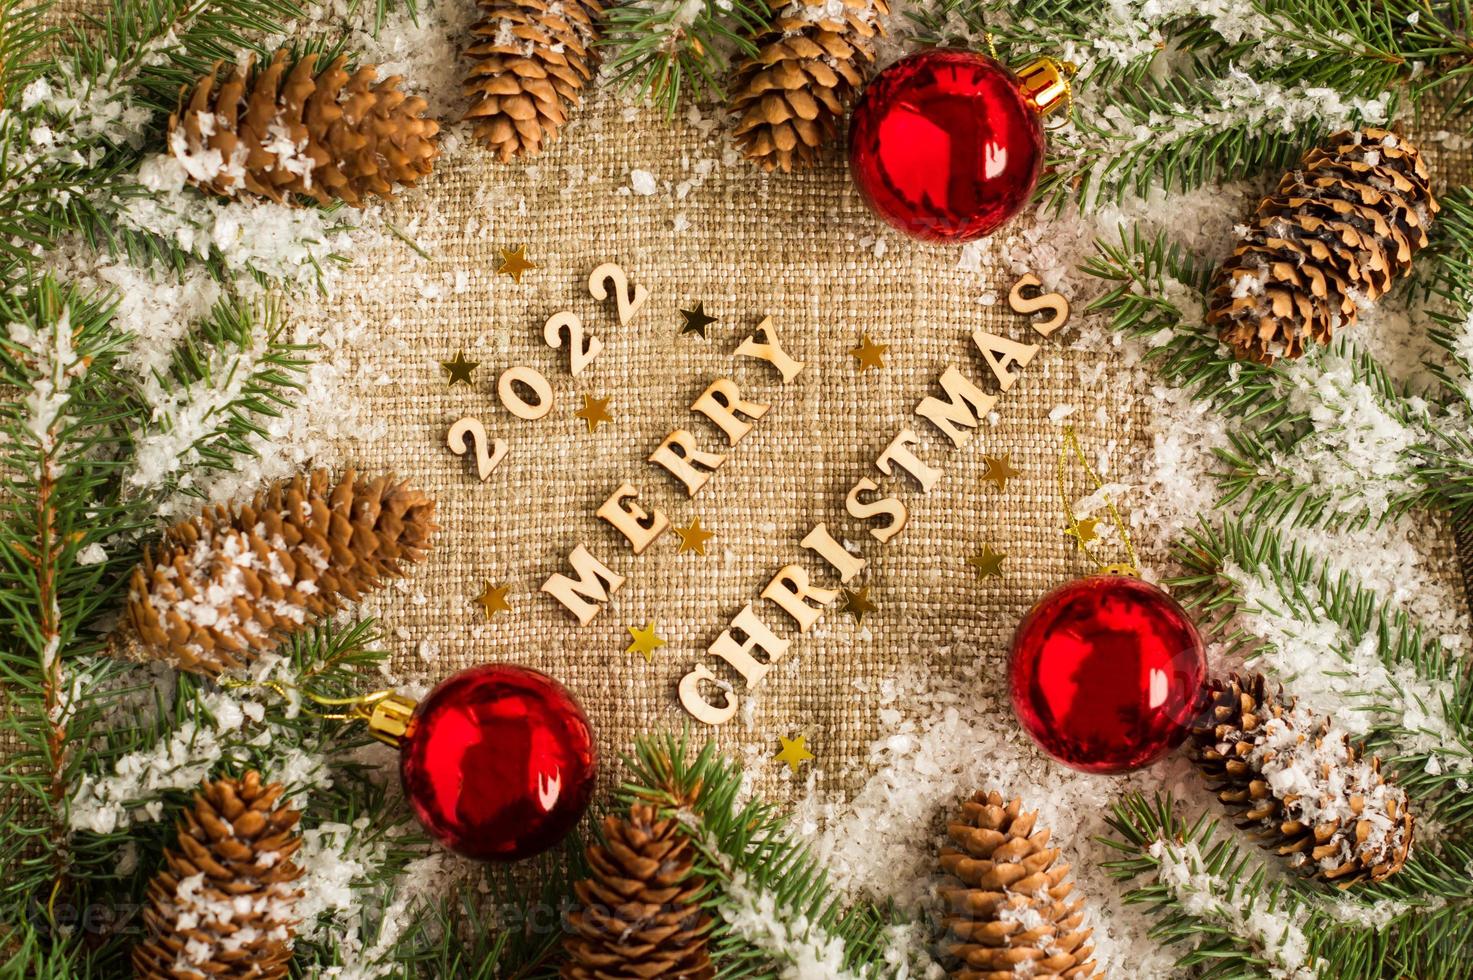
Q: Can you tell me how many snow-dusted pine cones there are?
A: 9